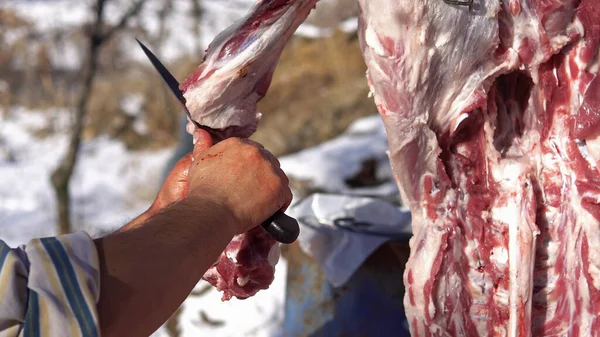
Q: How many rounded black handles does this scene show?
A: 1